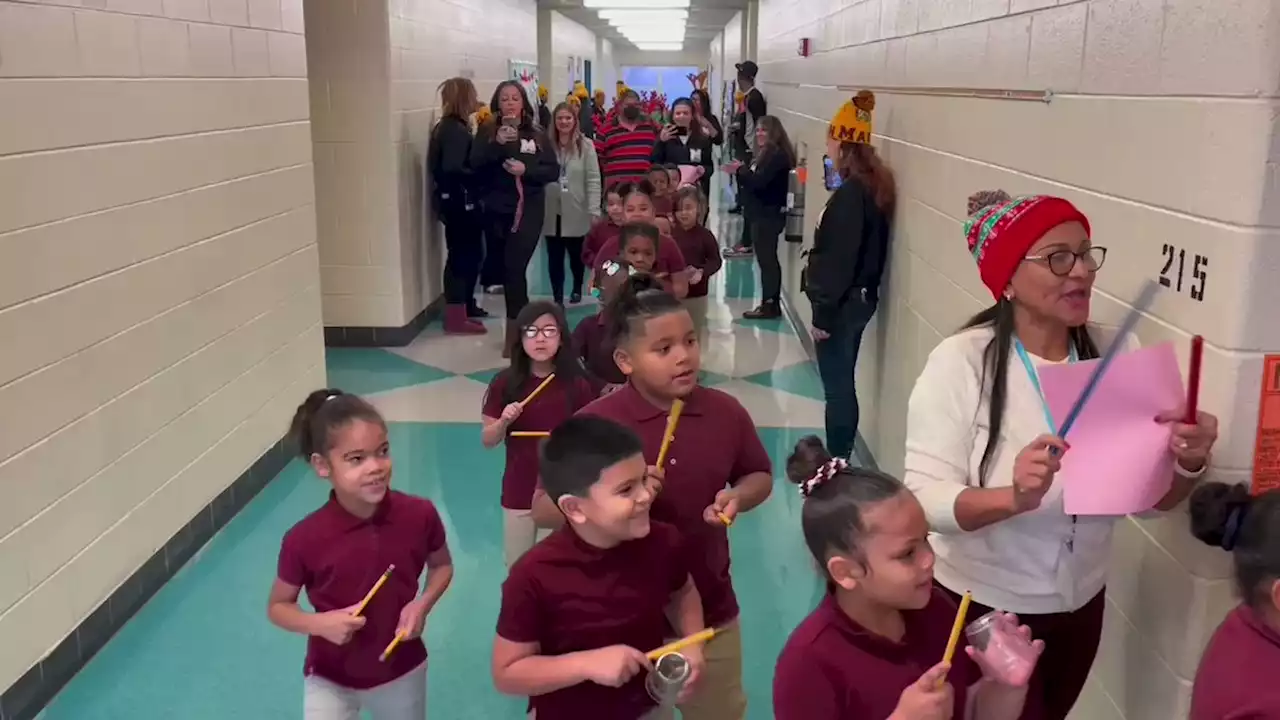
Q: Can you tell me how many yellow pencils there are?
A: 8